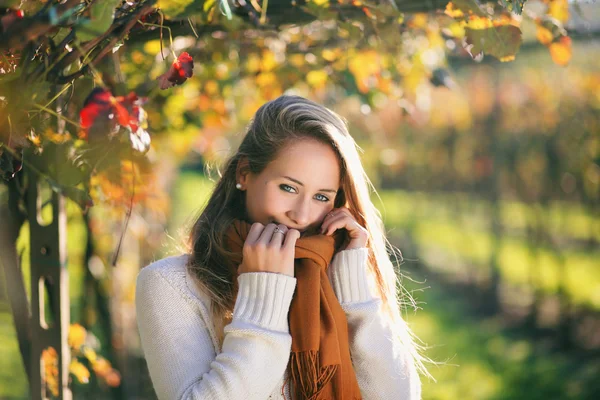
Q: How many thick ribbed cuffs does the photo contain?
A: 2